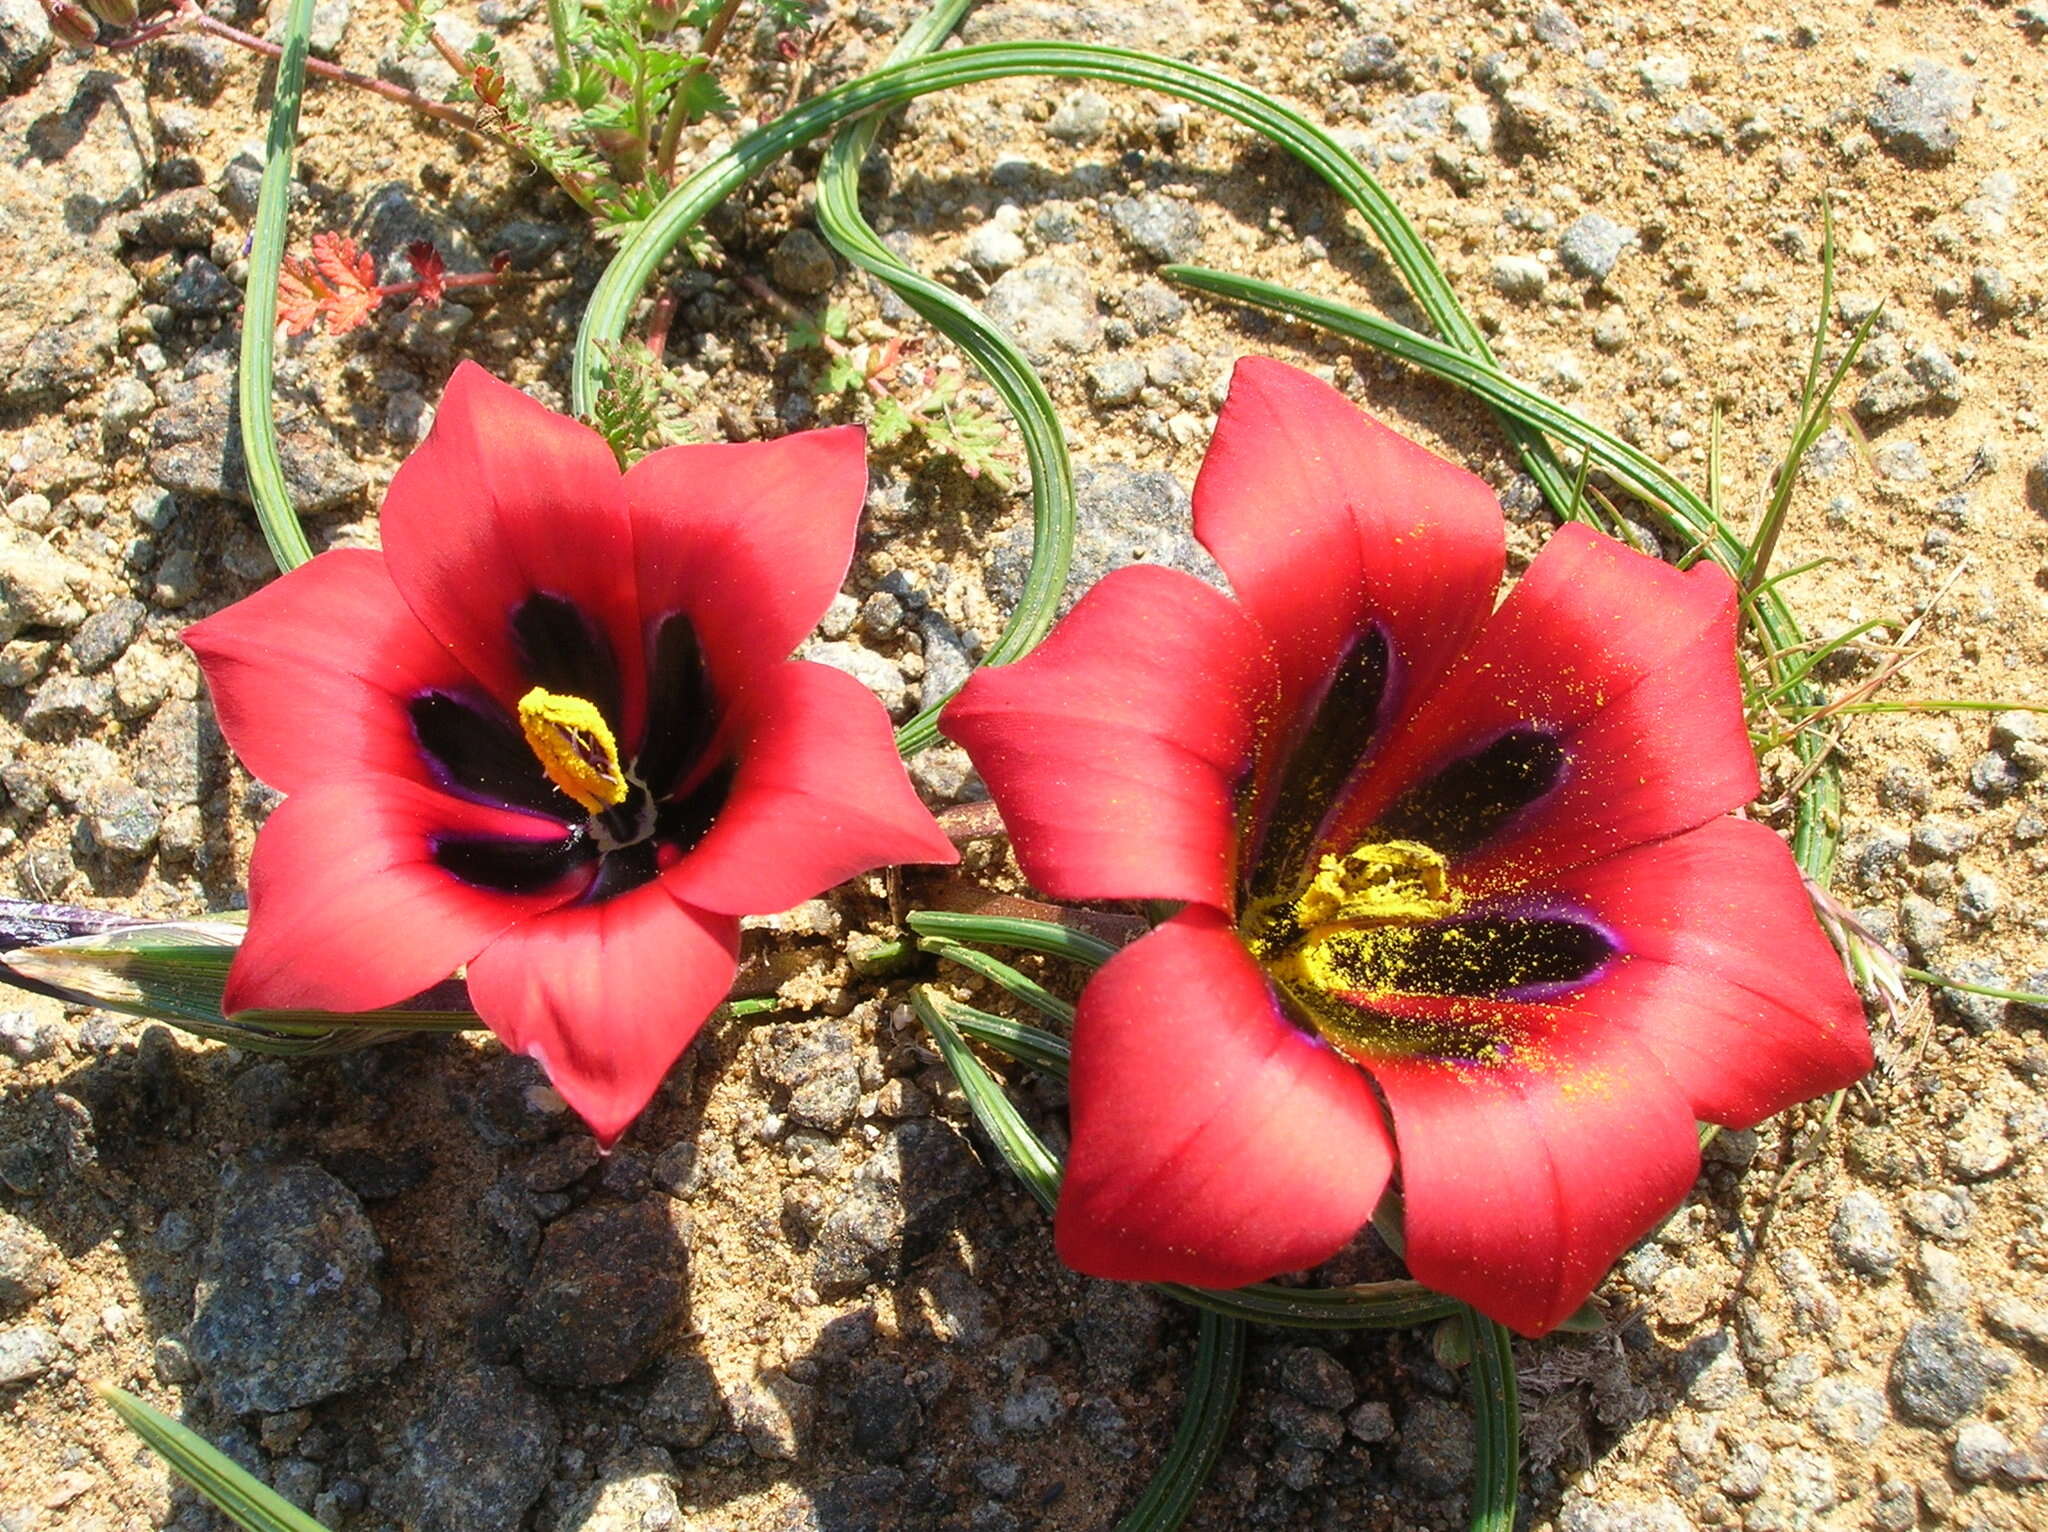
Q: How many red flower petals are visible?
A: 12